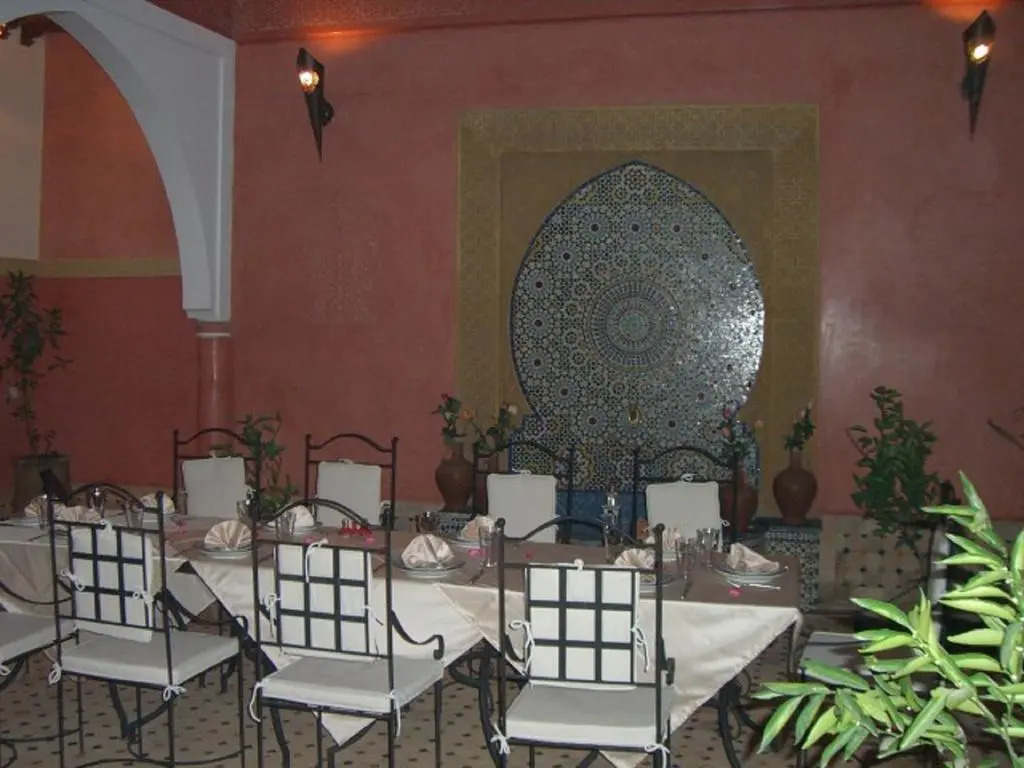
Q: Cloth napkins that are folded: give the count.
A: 10